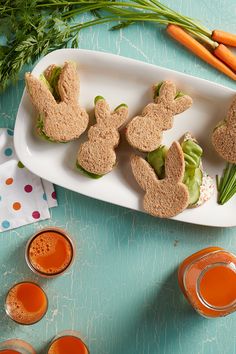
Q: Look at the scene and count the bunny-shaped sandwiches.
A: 5